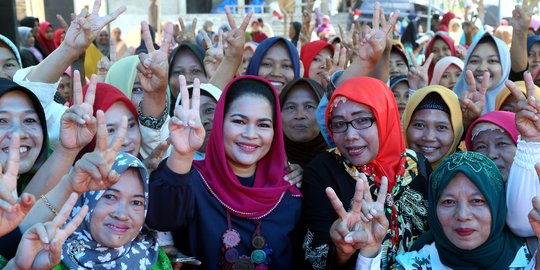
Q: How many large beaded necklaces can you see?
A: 1